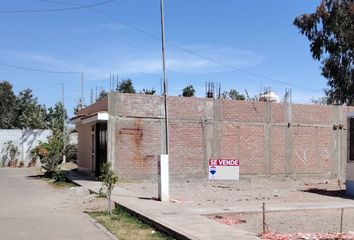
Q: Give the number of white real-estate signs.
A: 1